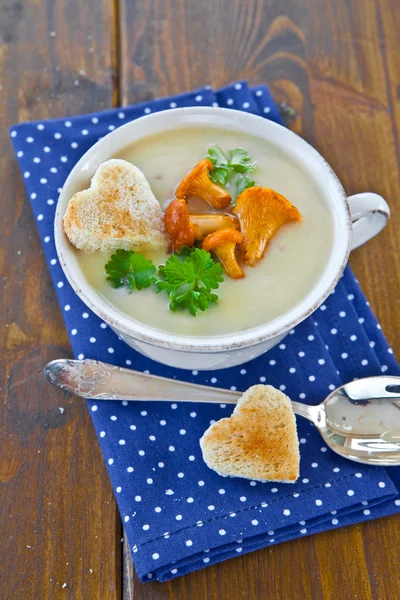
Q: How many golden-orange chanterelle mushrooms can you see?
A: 4